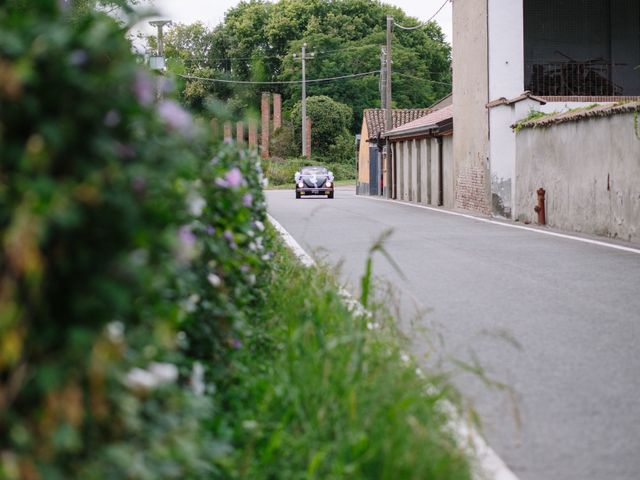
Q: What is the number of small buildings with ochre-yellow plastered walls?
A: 1